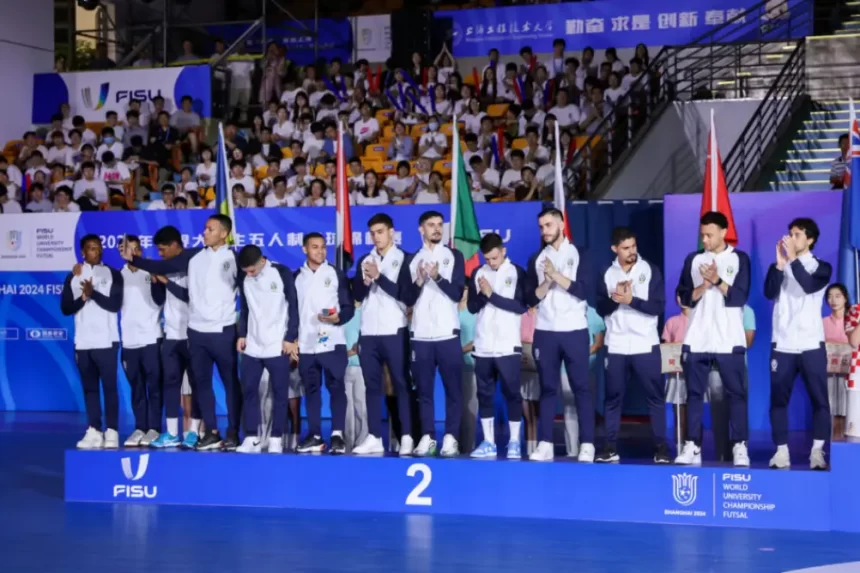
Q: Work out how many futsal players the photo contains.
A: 13